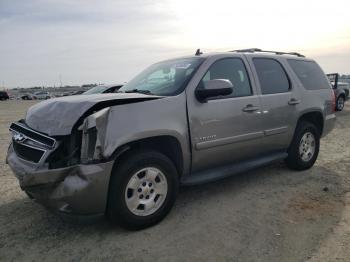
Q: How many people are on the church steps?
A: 0